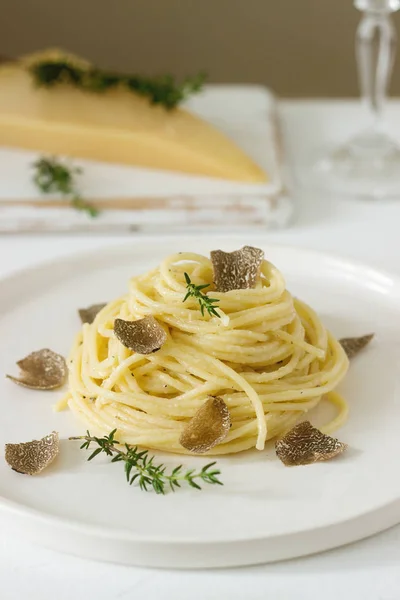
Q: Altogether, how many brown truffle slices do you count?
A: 8